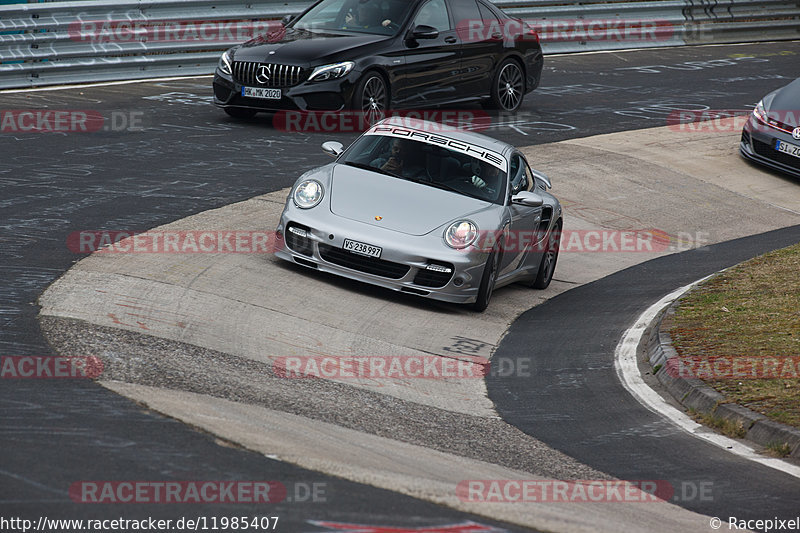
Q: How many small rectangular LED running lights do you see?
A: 2